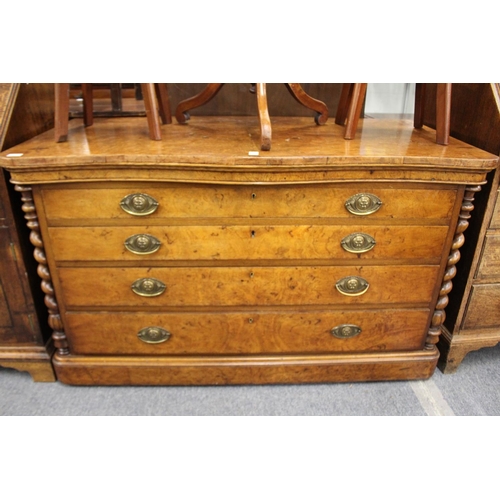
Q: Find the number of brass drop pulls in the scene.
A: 8